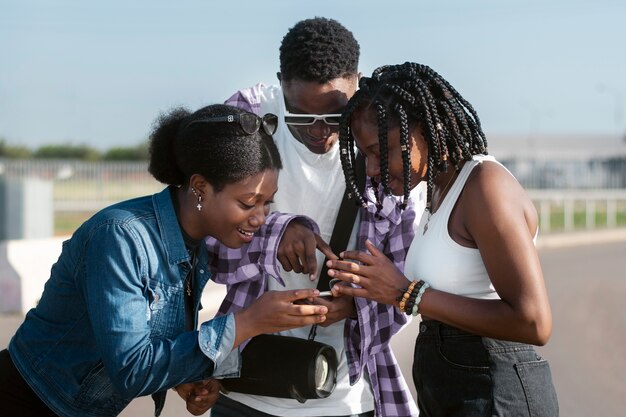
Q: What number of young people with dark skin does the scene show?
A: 3